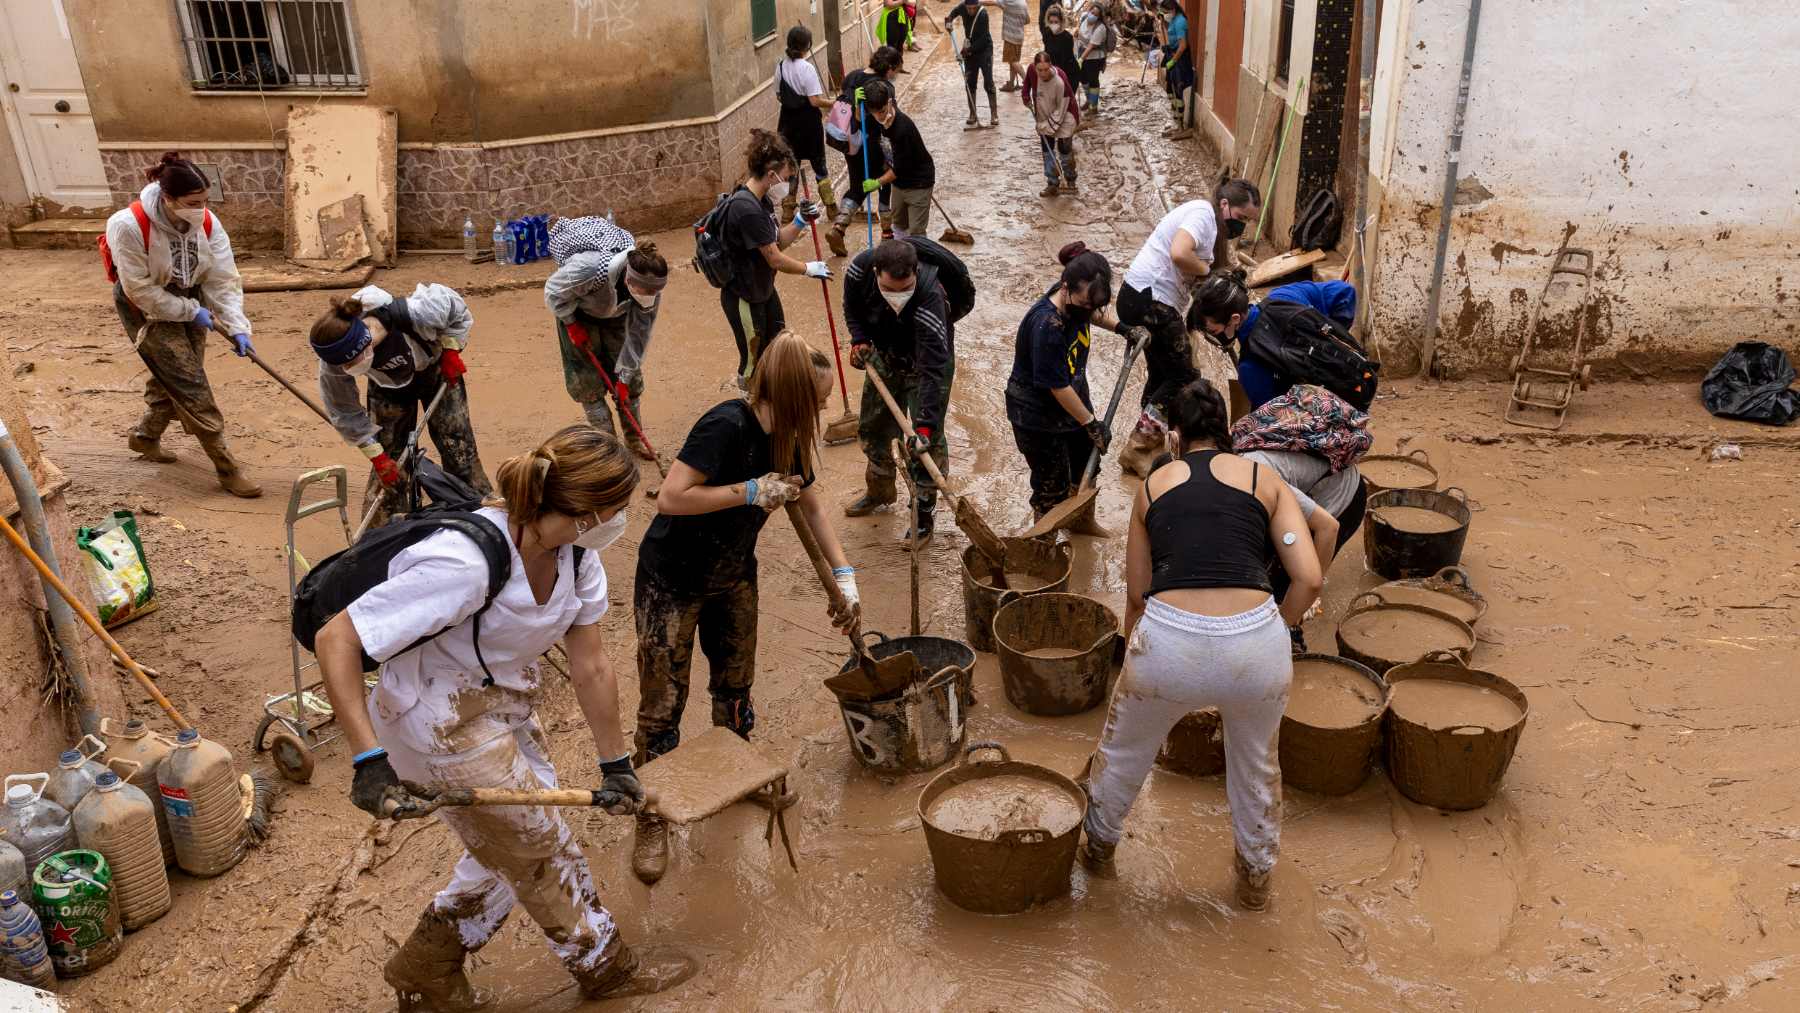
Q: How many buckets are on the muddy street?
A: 11